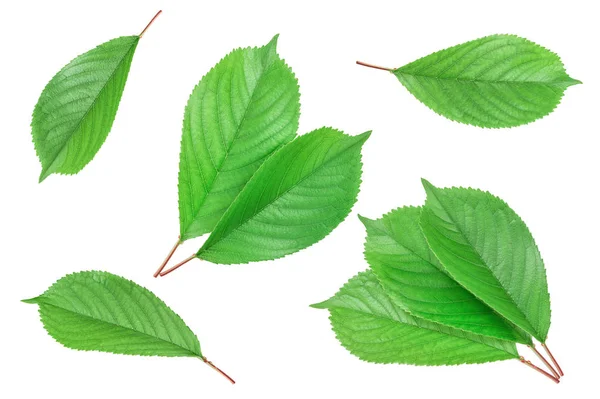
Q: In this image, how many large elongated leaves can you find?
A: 8